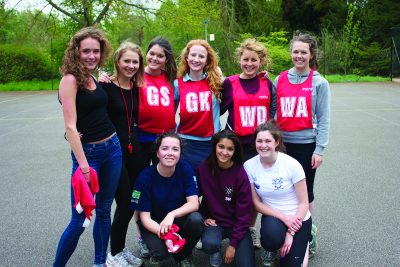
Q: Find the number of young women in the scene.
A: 9